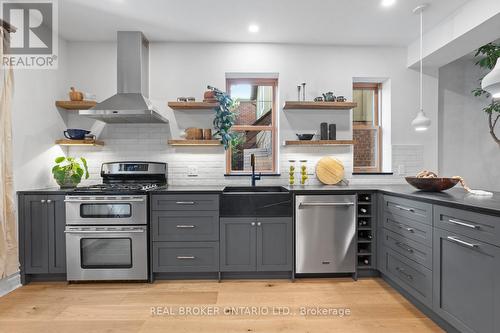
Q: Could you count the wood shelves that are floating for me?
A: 6